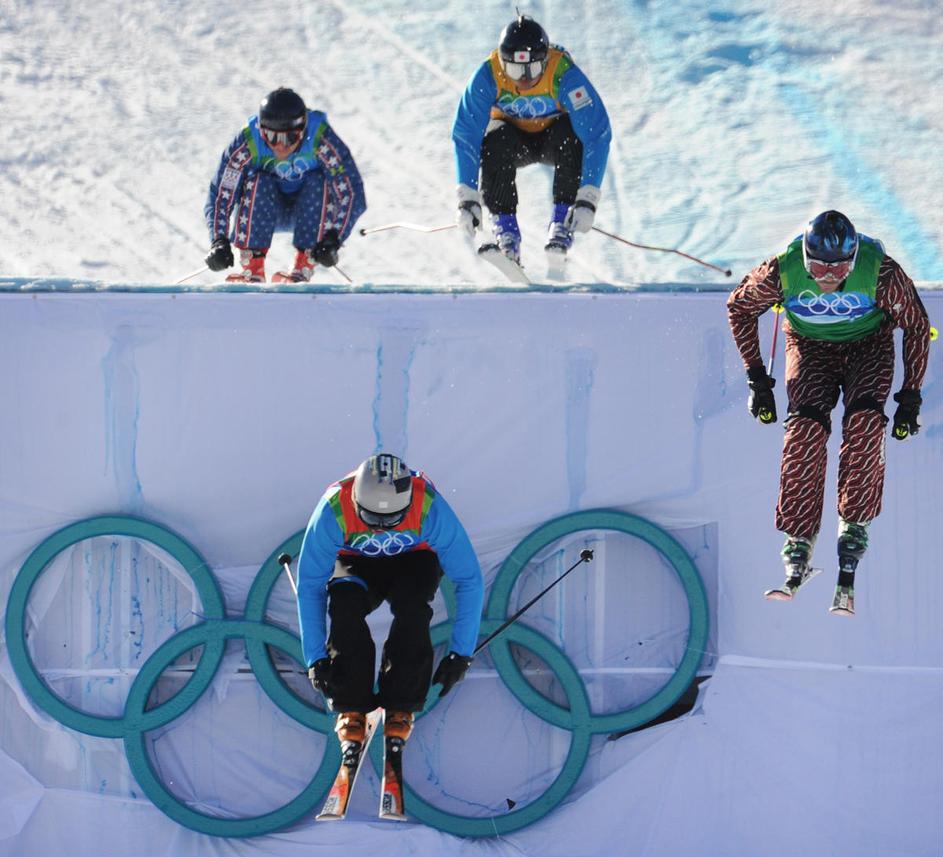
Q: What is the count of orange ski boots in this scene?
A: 2